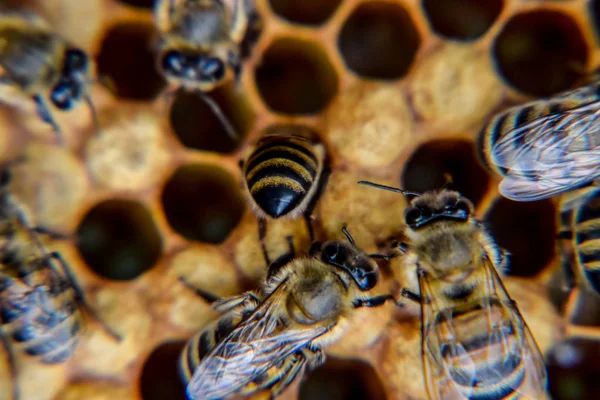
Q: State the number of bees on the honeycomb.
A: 8